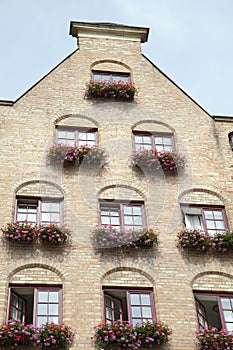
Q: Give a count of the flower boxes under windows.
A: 9